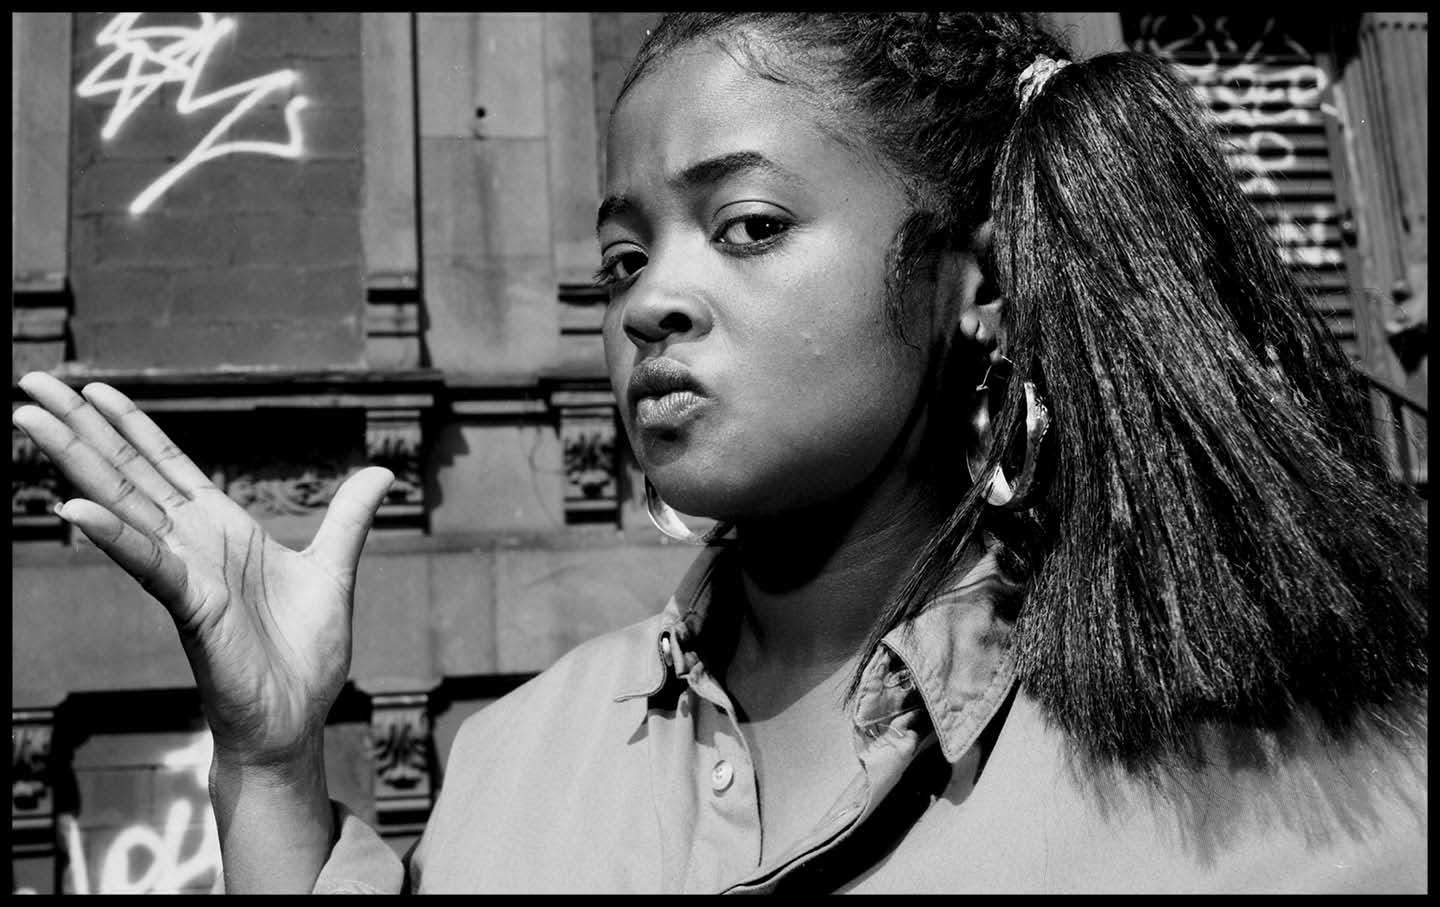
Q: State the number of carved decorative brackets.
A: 5